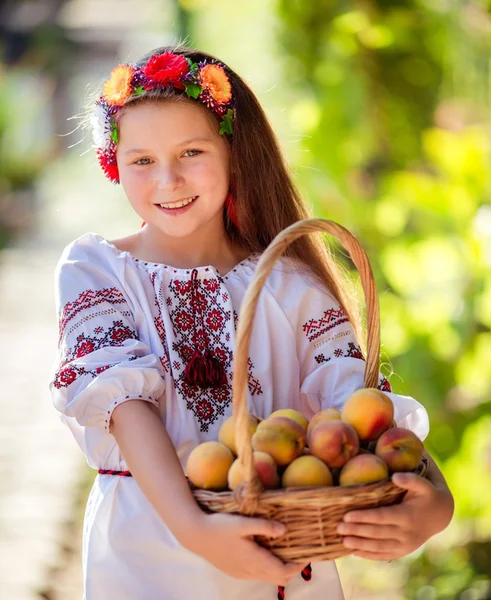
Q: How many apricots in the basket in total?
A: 11